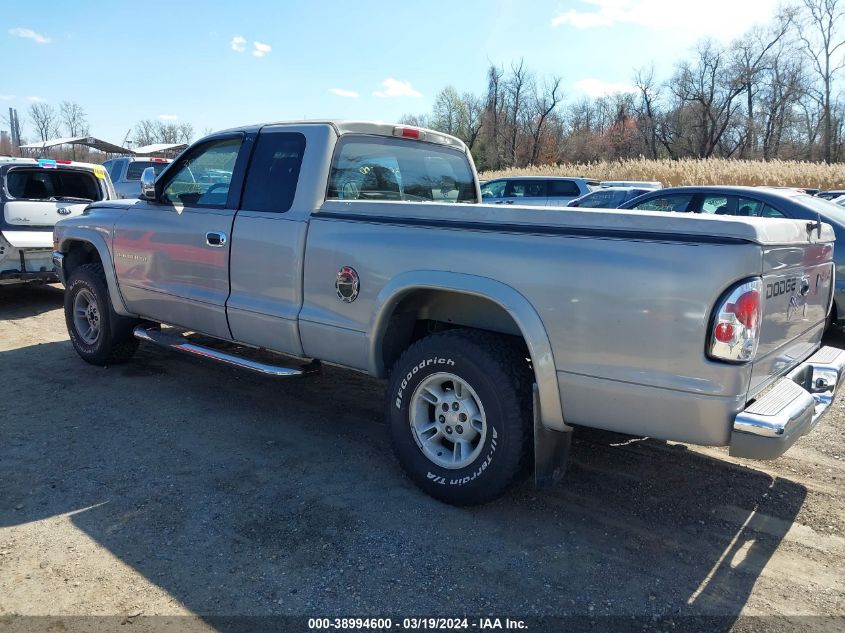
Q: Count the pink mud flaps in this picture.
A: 0